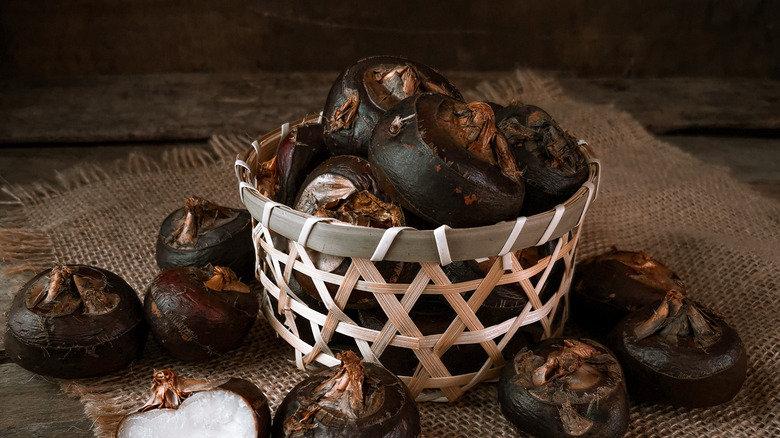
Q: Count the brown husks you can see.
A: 13